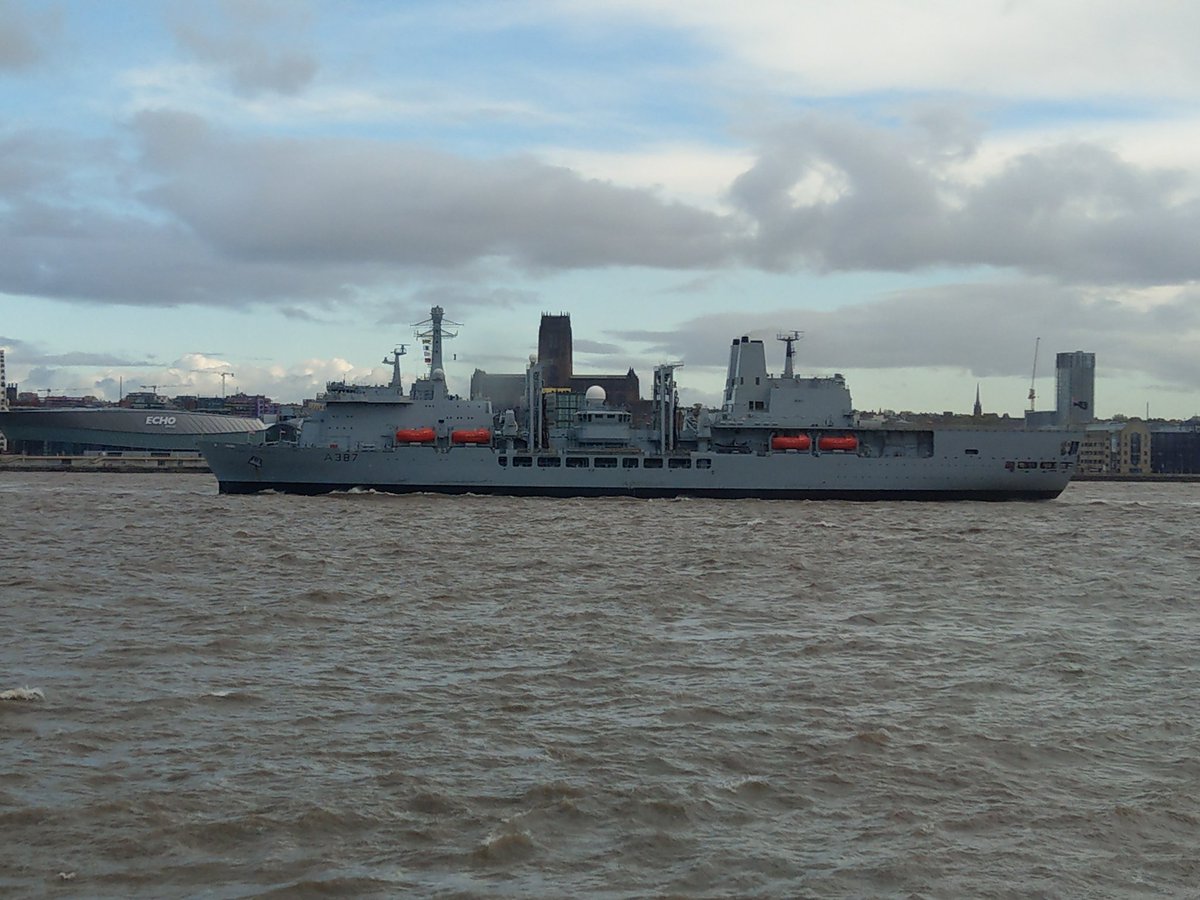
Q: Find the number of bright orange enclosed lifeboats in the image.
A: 4